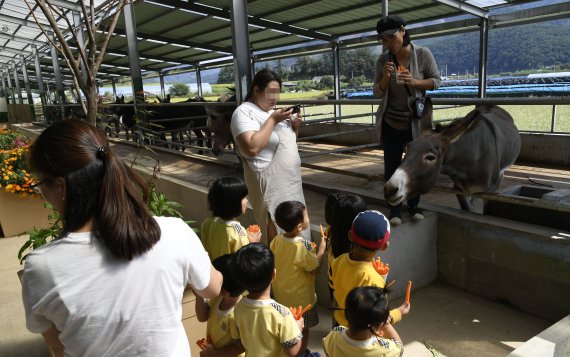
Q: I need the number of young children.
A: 7